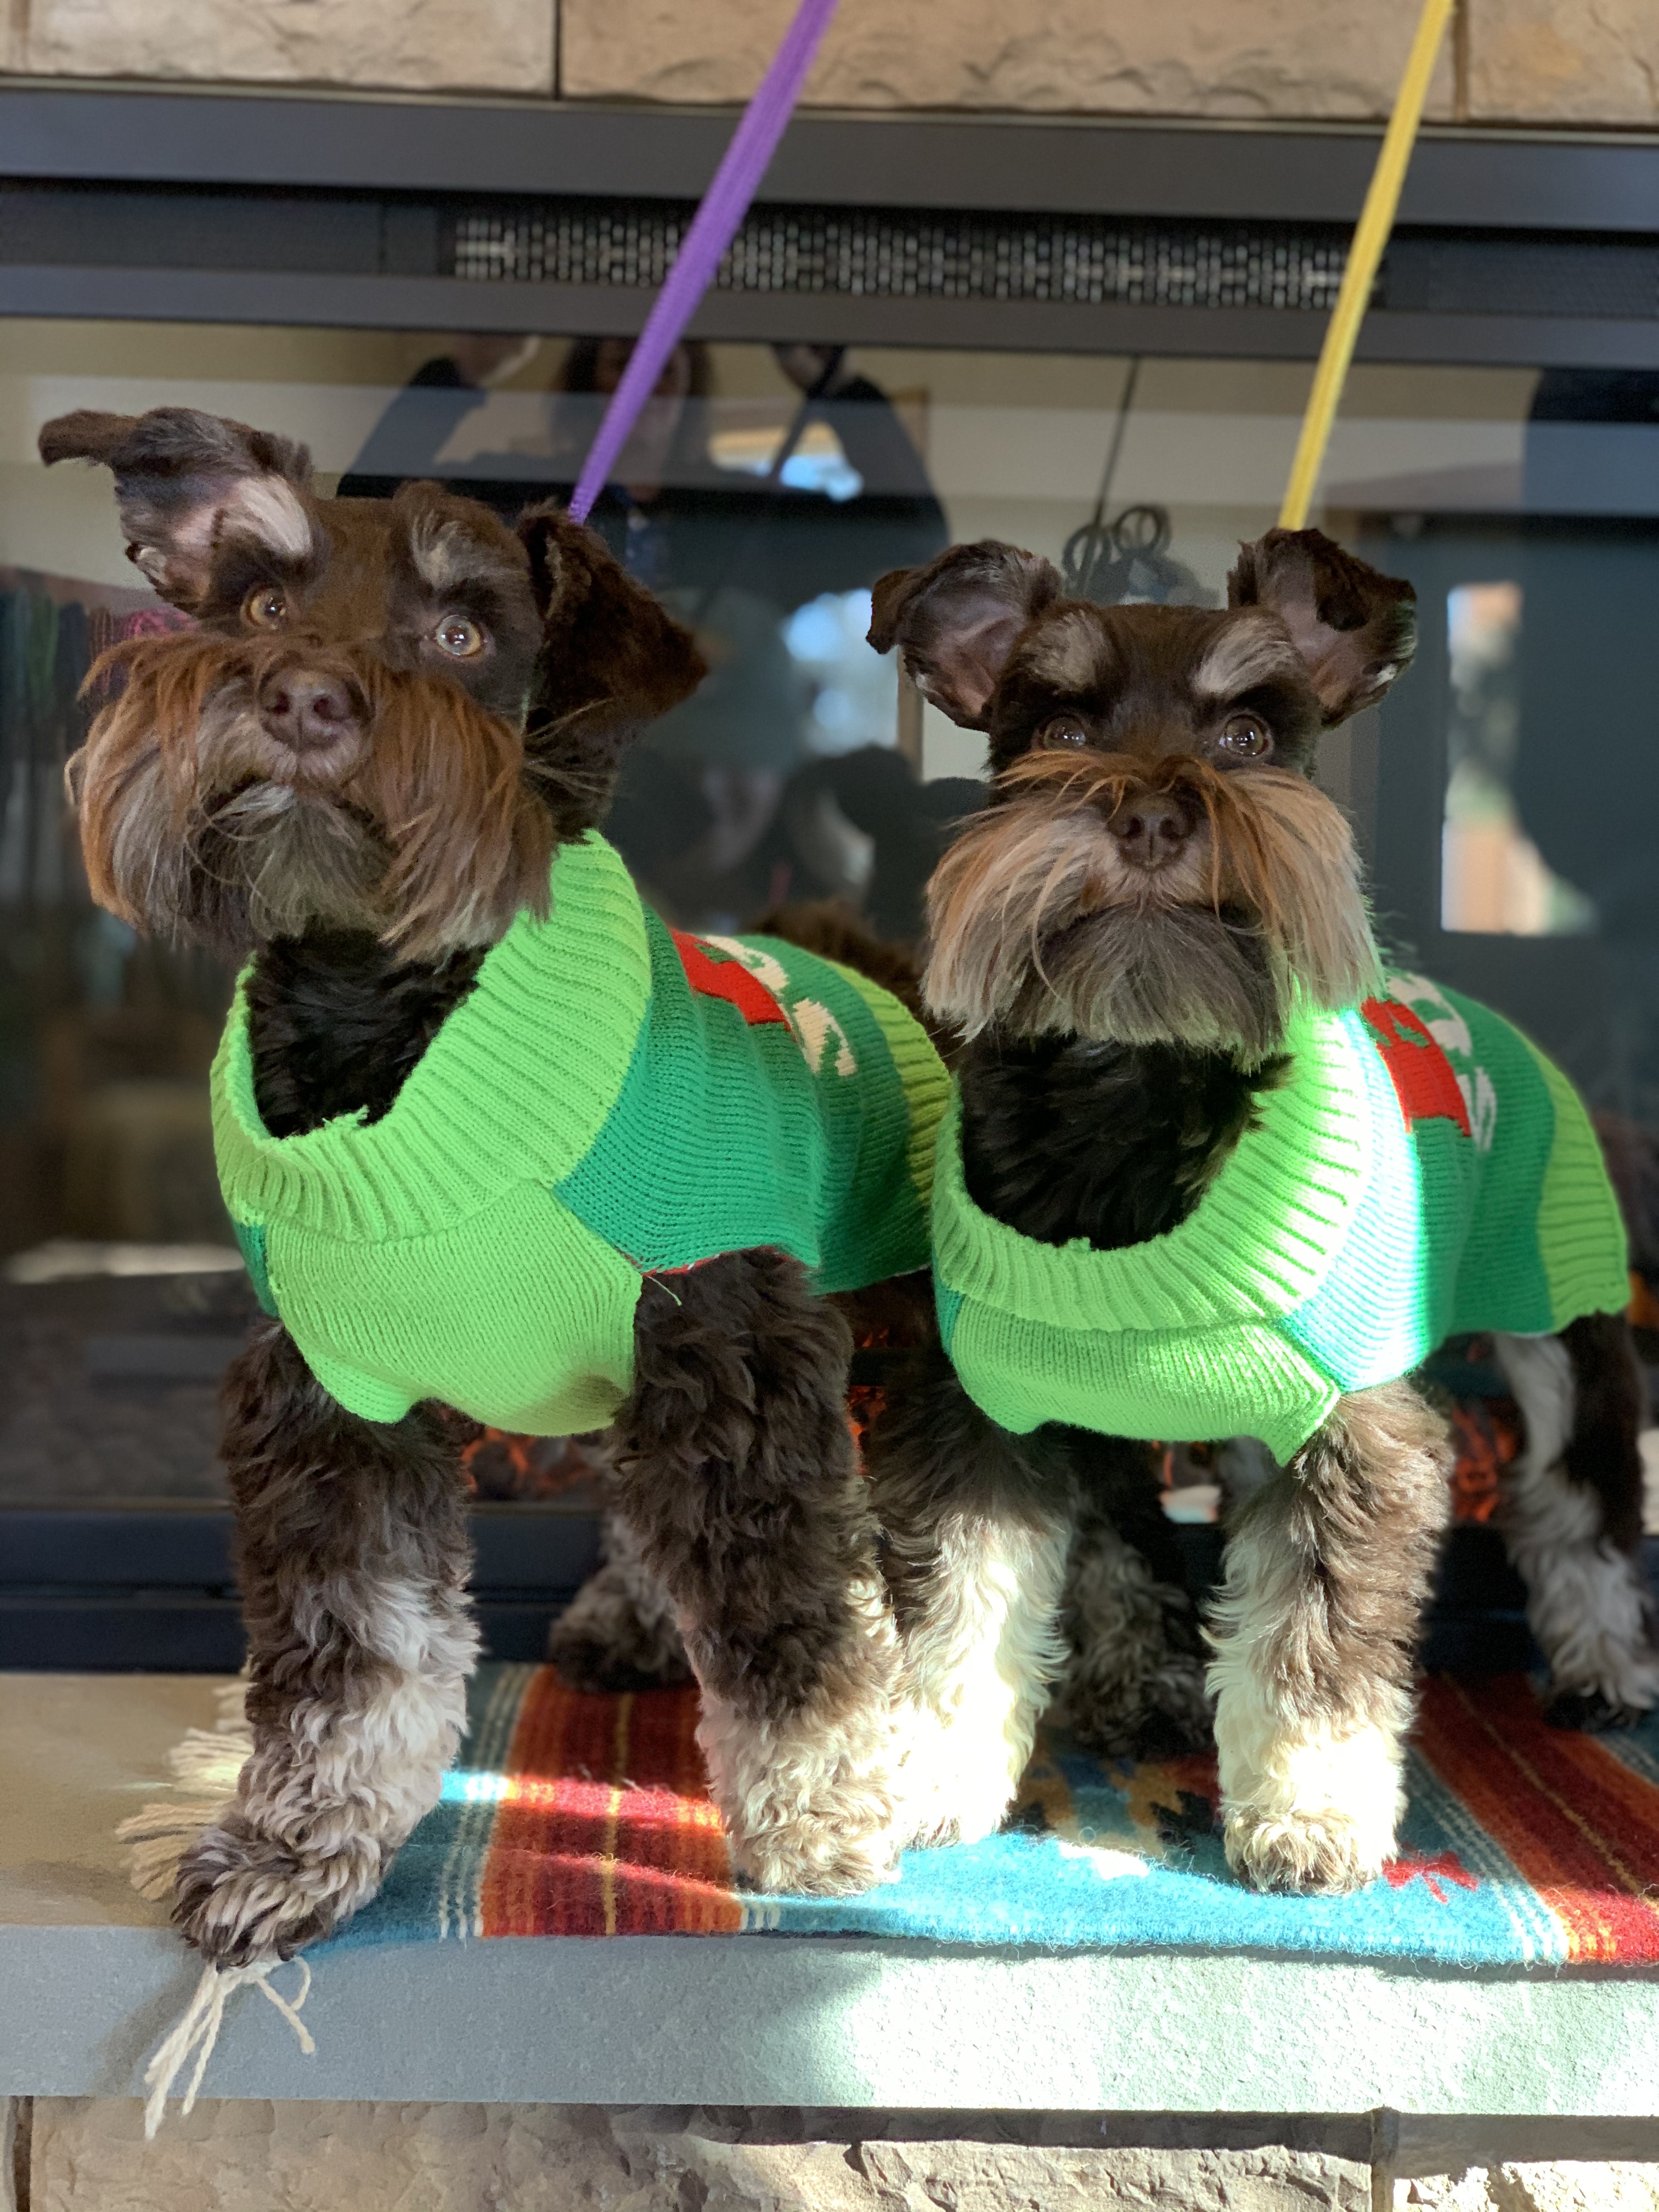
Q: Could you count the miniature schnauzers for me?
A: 2